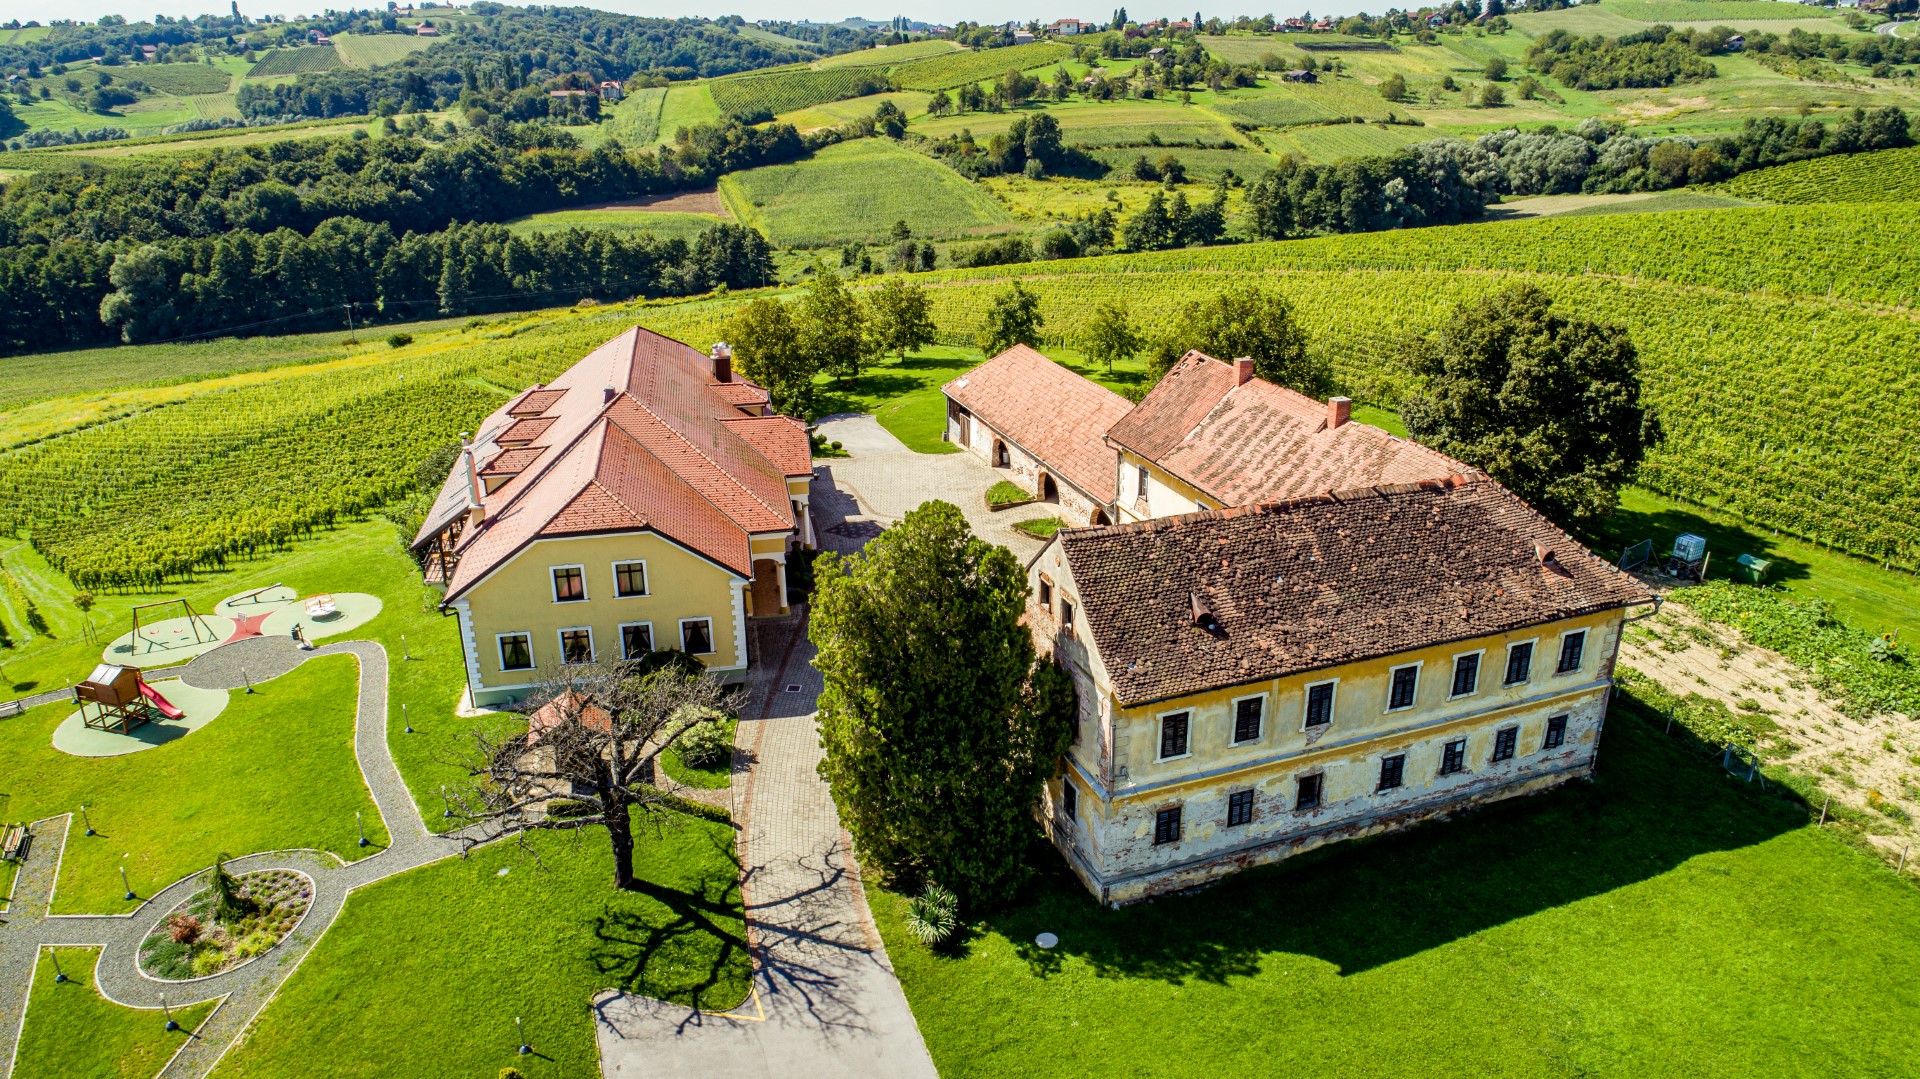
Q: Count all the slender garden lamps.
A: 11